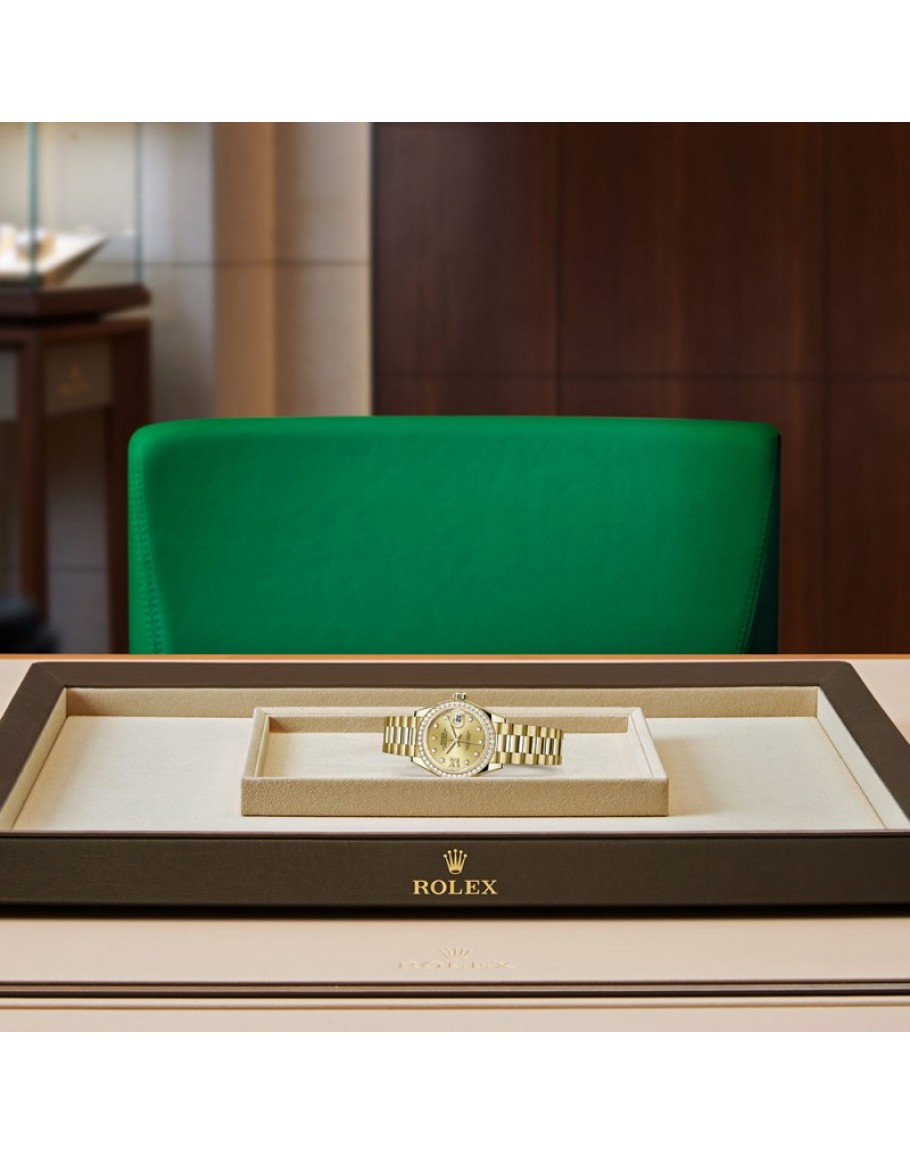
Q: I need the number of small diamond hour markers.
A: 10